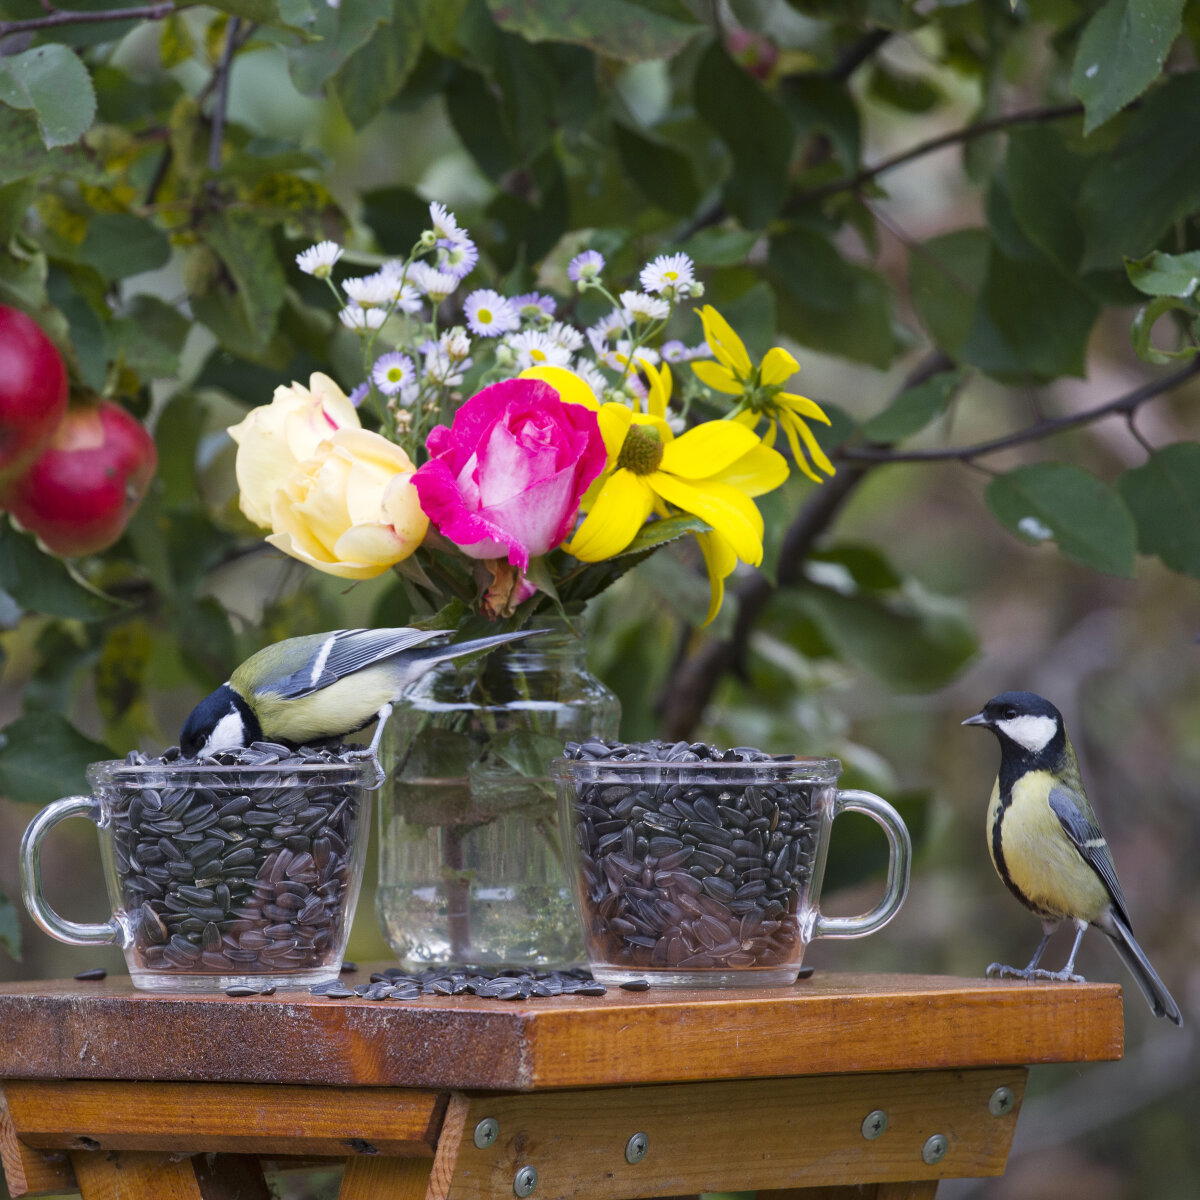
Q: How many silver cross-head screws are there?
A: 6